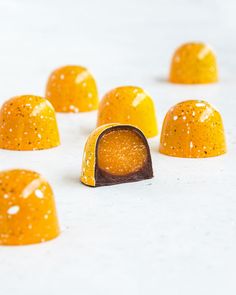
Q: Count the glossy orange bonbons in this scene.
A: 7